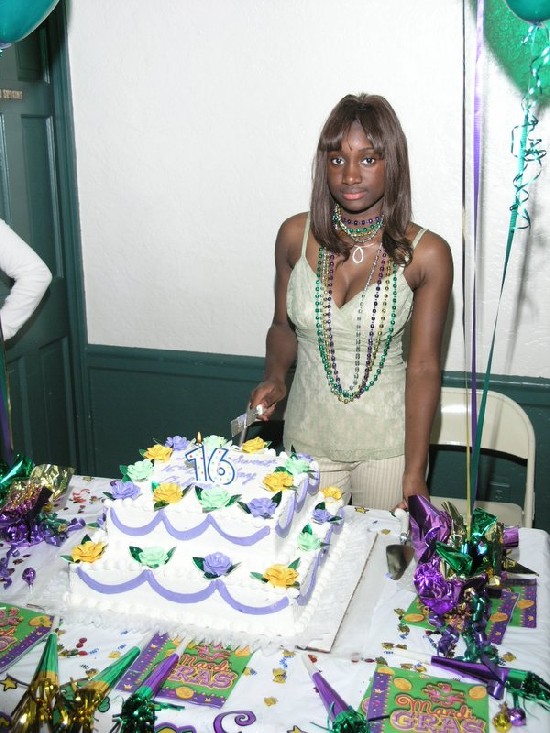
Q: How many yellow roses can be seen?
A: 7